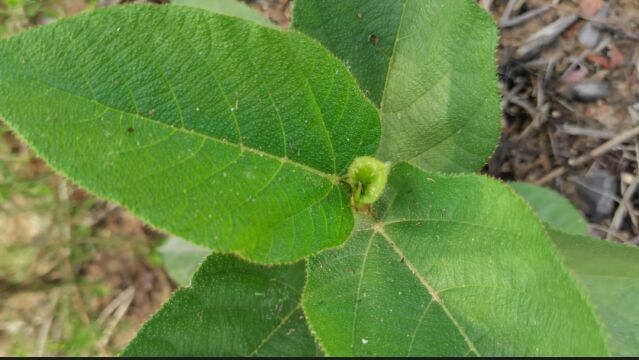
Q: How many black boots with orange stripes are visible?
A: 0